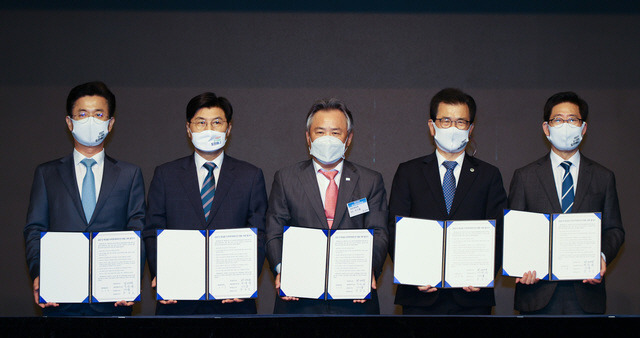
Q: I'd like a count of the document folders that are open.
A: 5